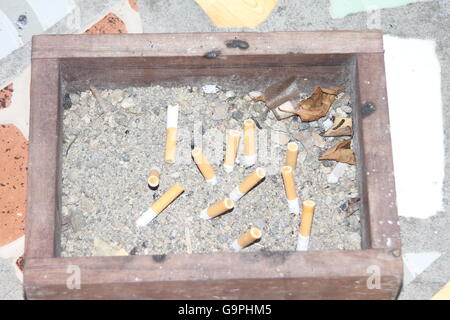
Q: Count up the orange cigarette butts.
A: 12